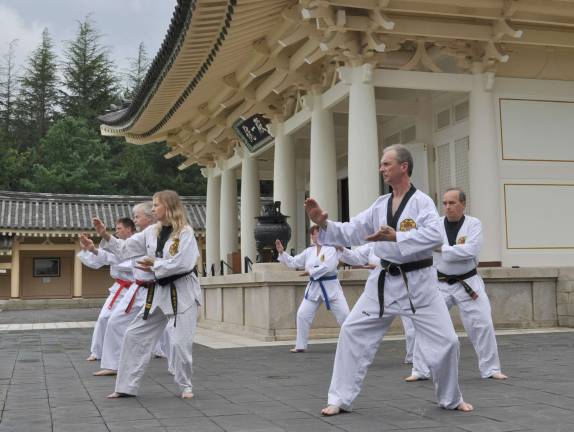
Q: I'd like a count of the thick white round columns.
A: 7